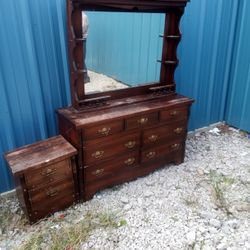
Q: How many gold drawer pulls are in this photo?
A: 13